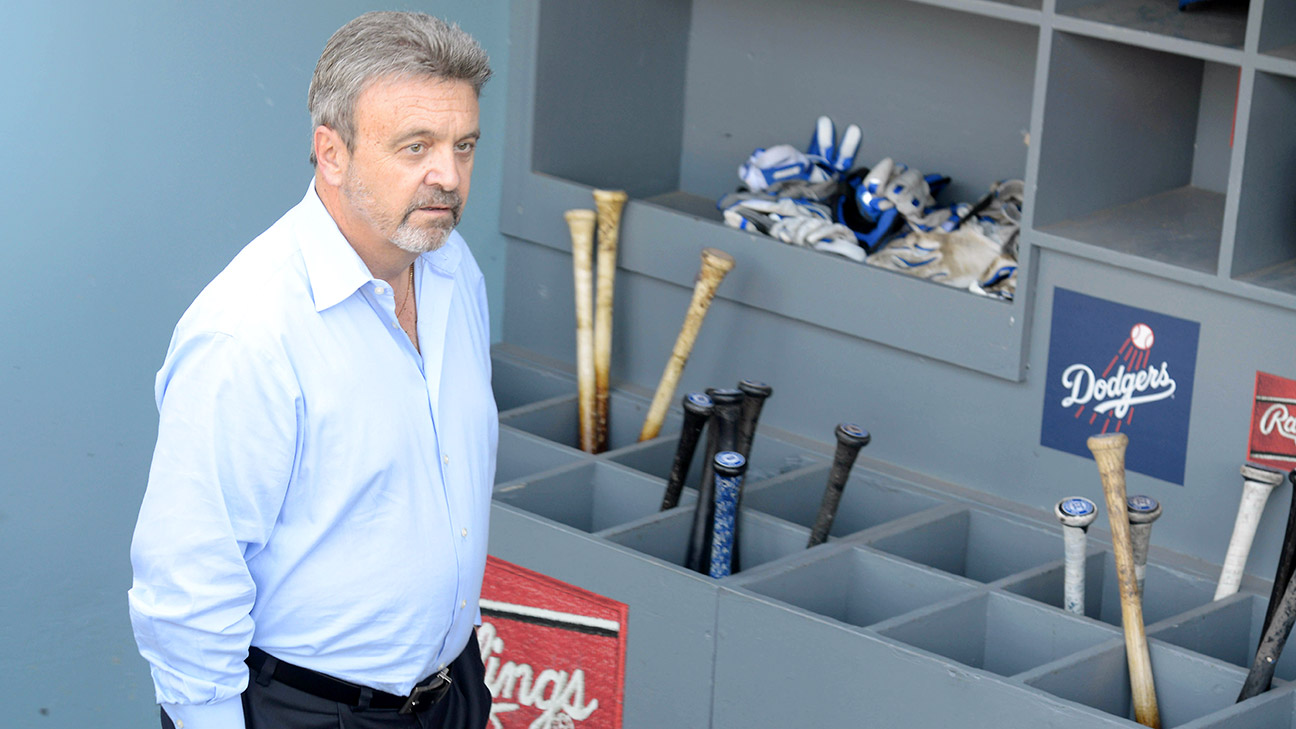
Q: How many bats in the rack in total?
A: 14